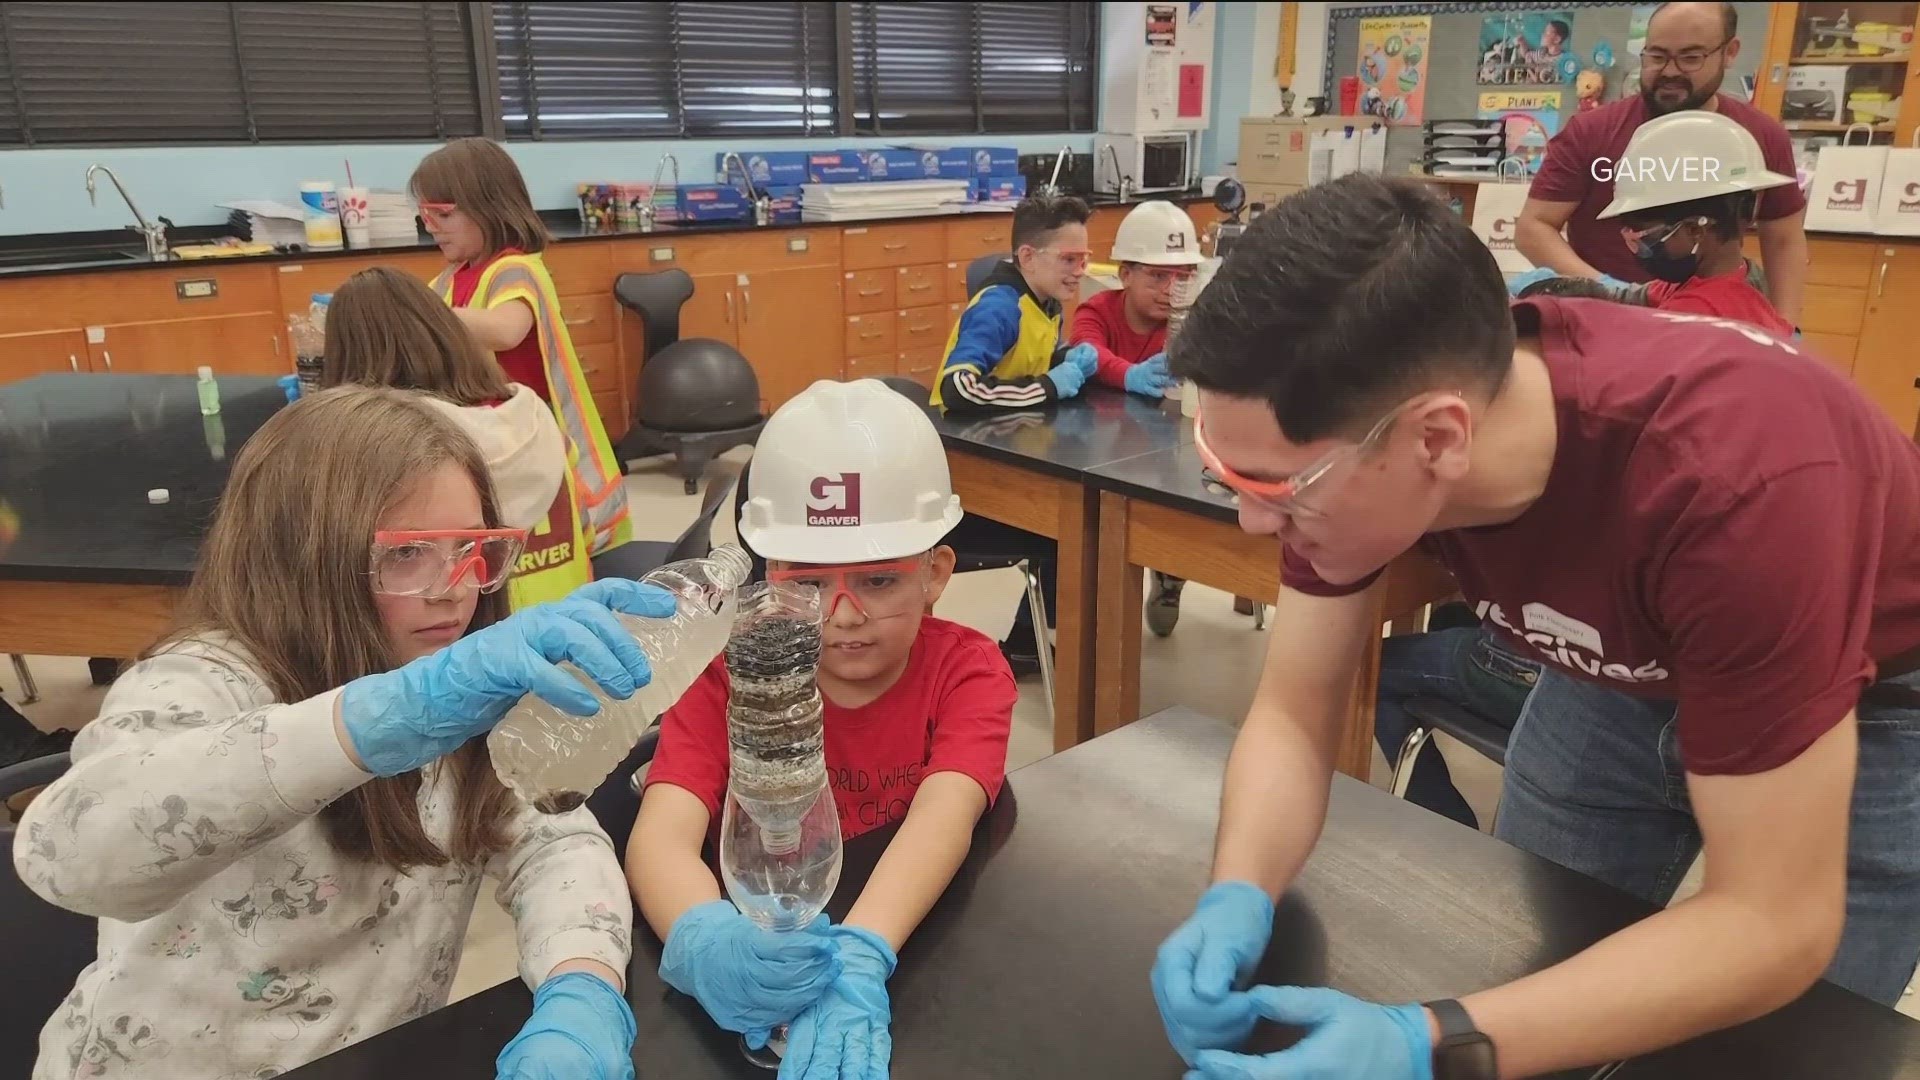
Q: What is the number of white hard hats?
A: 3